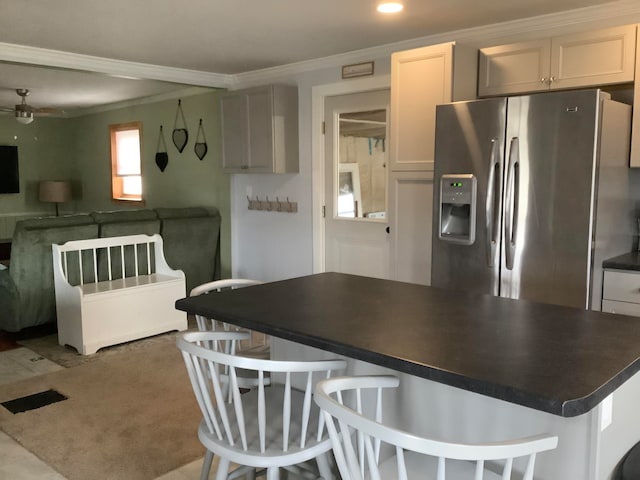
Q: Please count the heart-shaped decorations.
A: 3